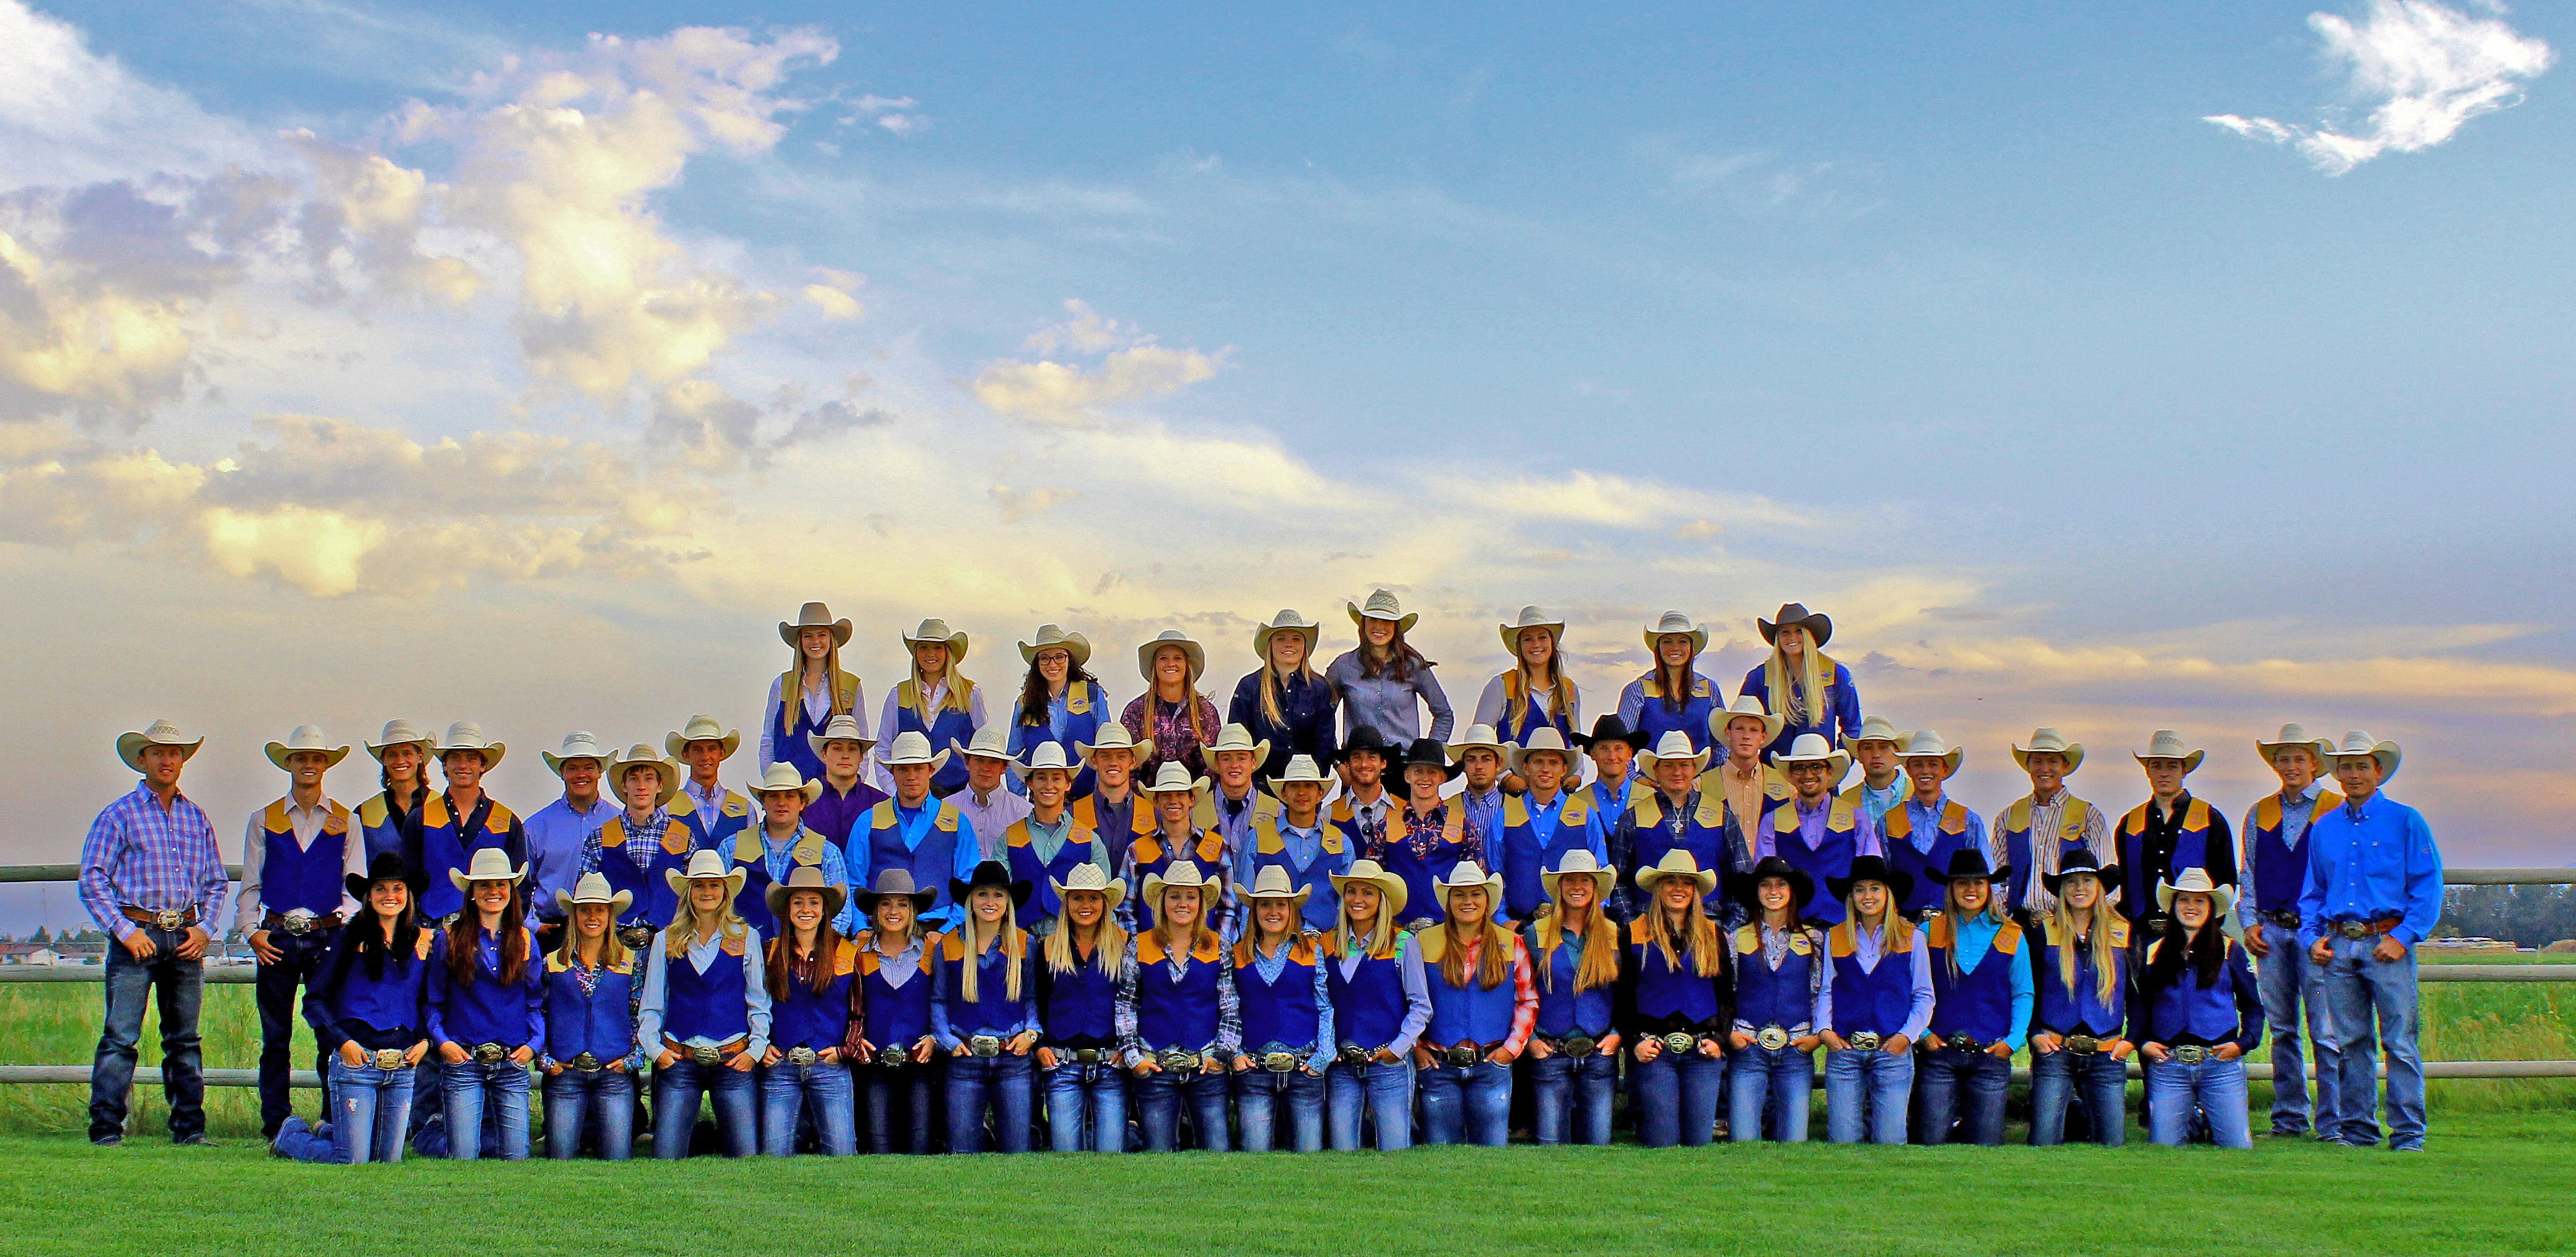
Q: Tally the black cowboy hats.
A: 9